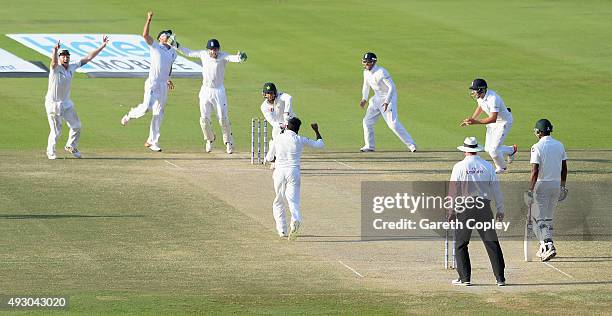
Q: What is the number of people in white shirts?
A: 9